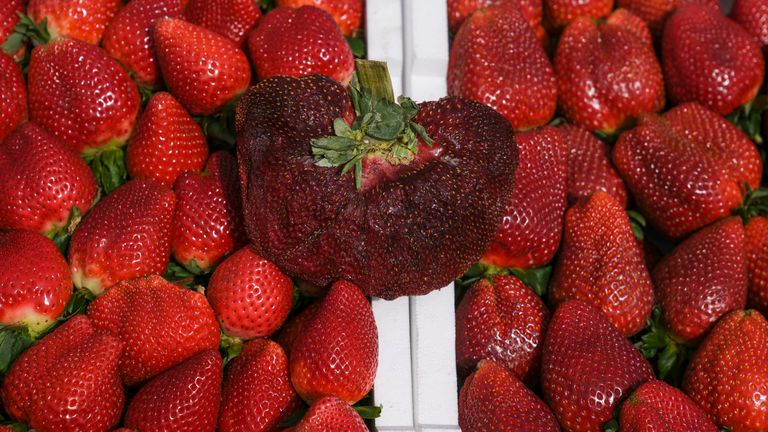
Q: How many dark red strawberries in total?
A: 1